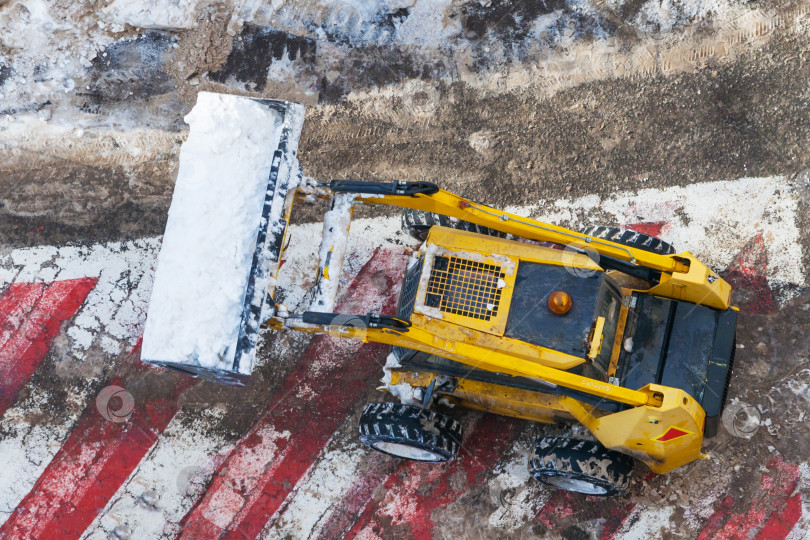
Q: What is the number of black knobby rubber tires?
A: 4